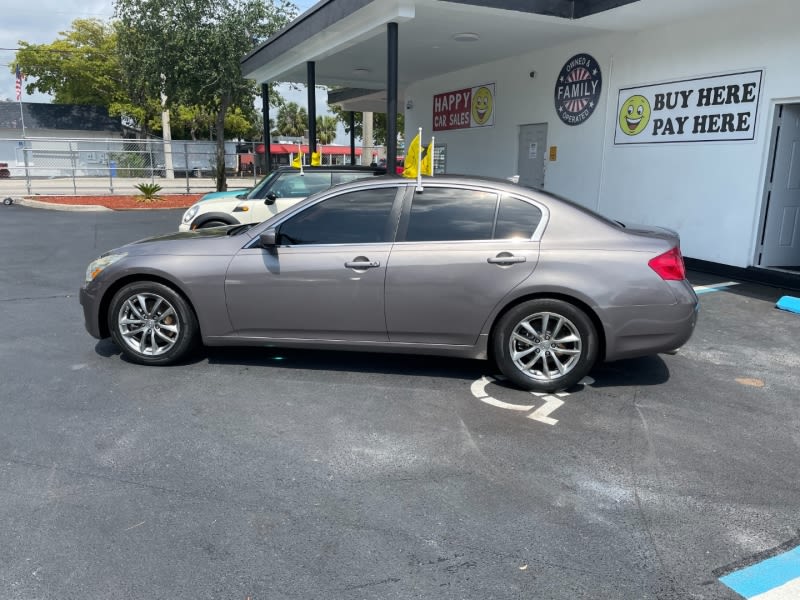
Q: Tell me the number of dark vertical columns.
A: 4